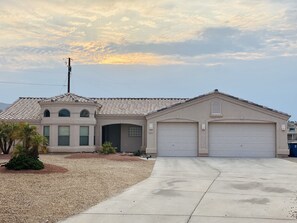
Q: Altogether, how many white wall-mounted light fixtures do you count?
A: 3